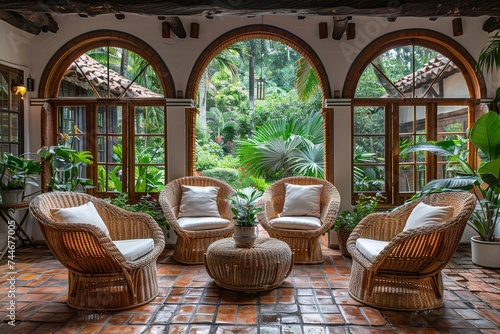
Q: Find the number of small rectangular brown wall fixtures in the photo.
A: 5